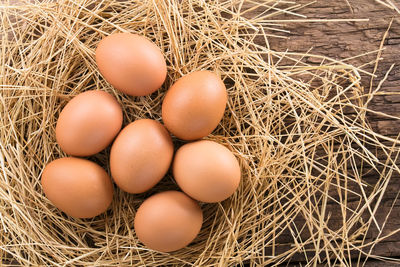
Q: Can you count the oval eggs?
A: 7